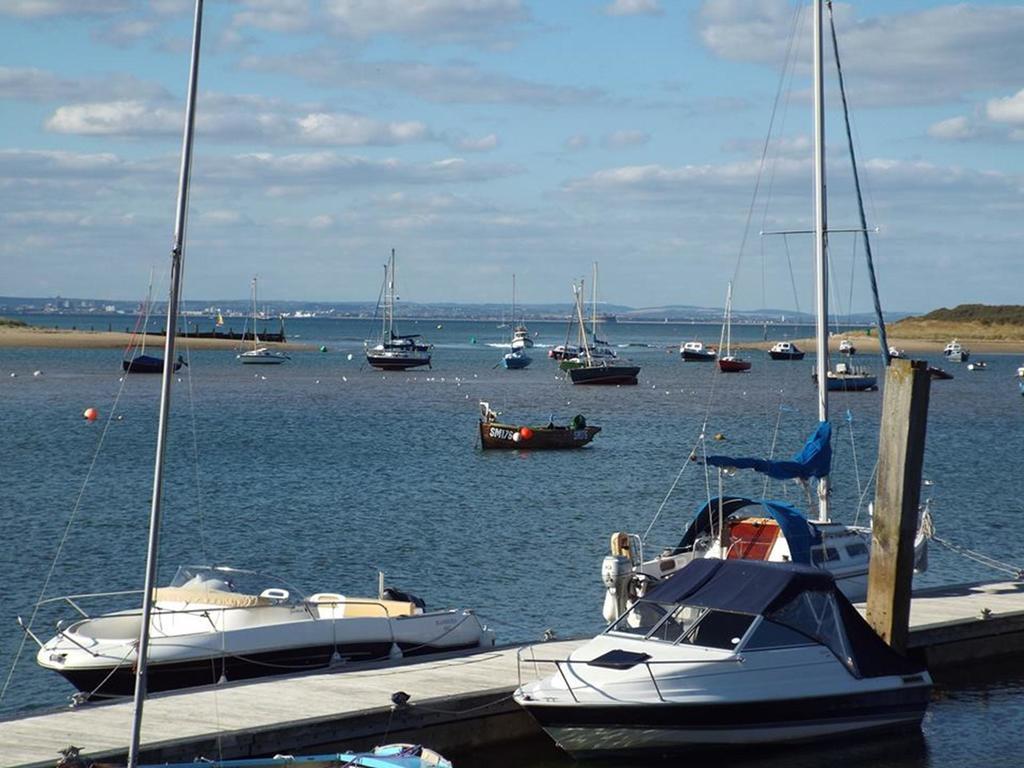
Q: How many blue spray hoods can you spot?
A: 2